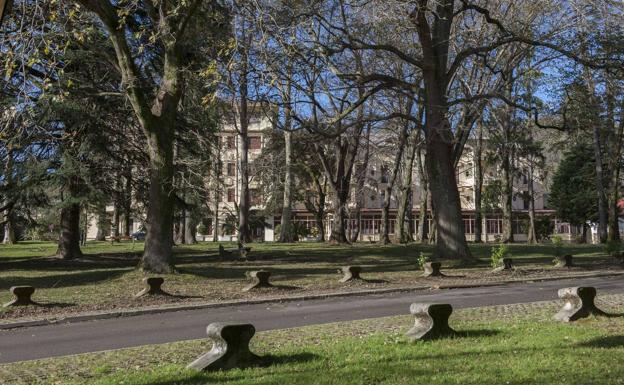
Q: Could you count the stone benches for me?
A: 10